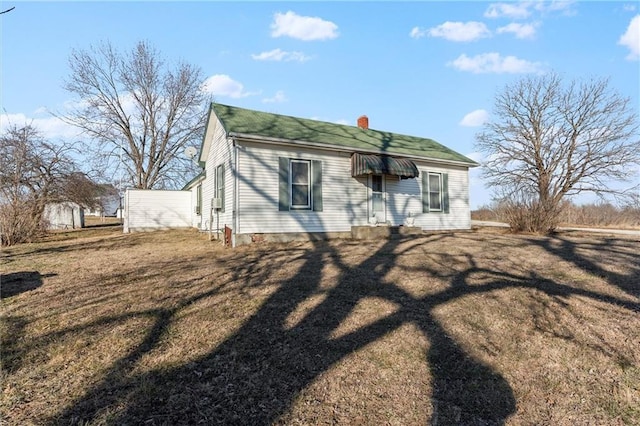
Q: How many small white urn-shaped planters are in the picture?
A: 2